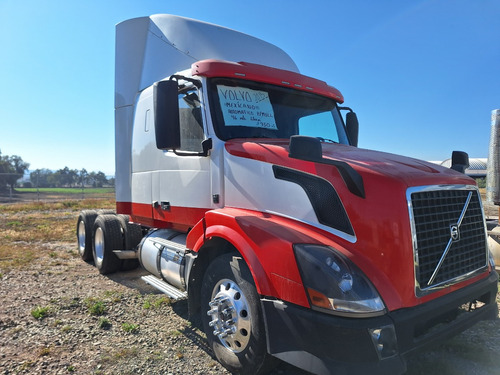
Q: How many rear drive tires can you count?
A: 4